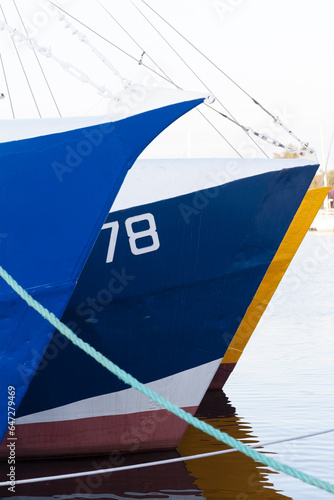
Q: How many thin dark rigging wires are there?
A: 7